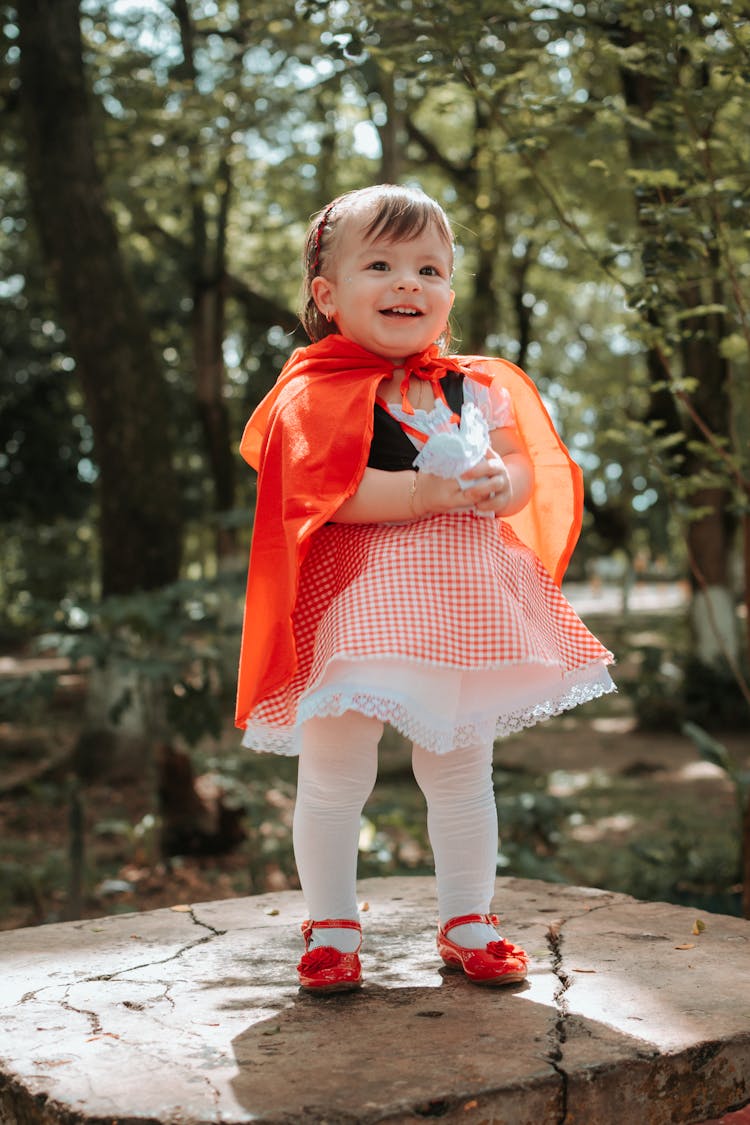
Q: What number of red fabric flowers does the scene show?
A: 2